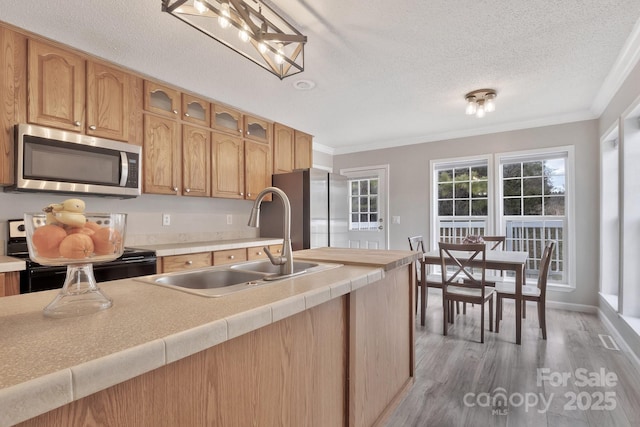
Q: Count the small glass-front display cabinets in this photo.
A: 4